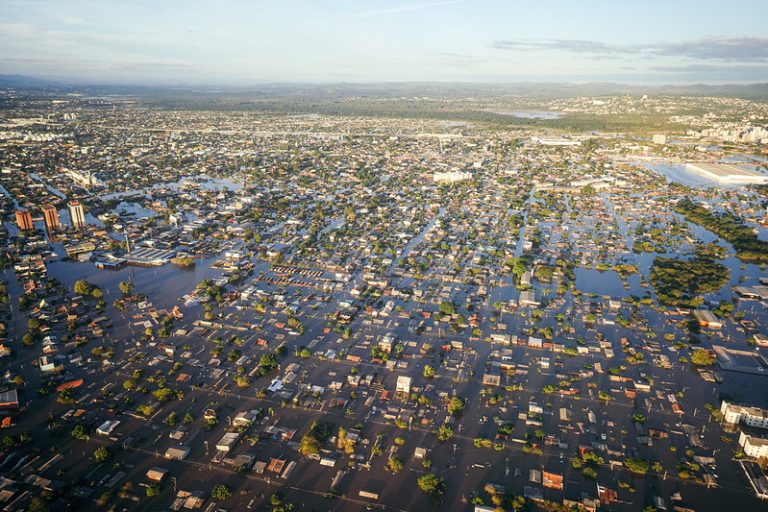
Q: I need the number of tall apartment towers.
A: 3